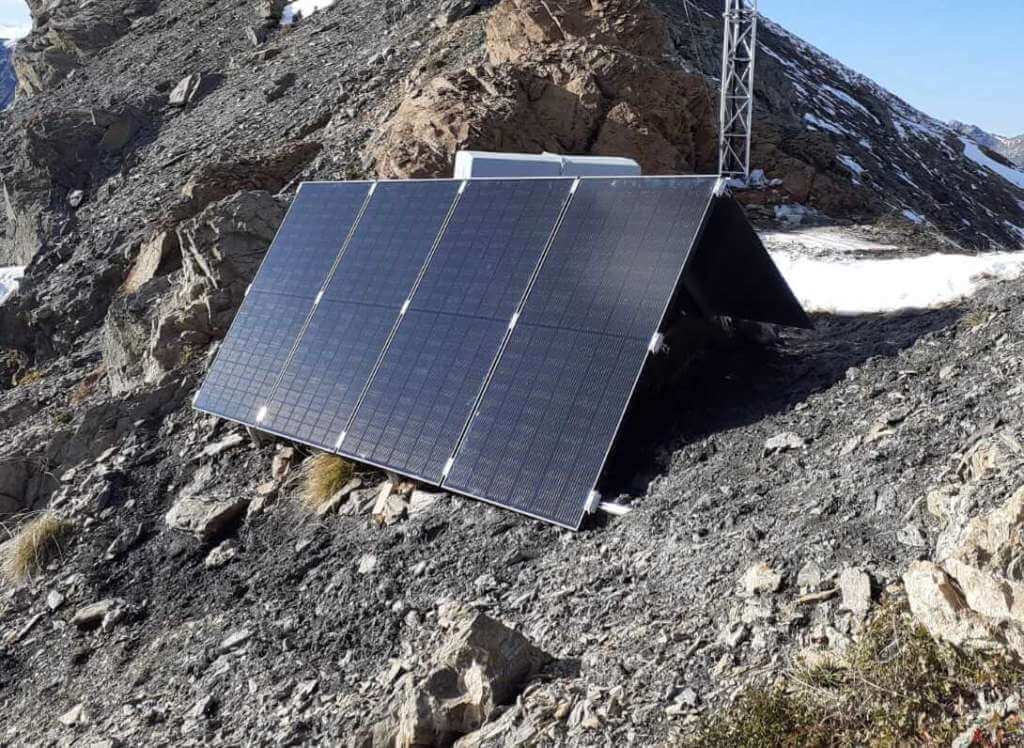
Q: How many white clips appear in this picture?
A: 15